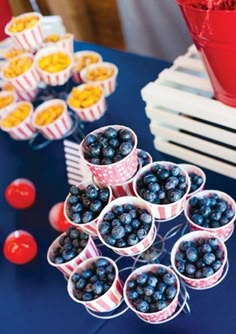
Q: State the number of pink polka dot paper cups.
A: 4